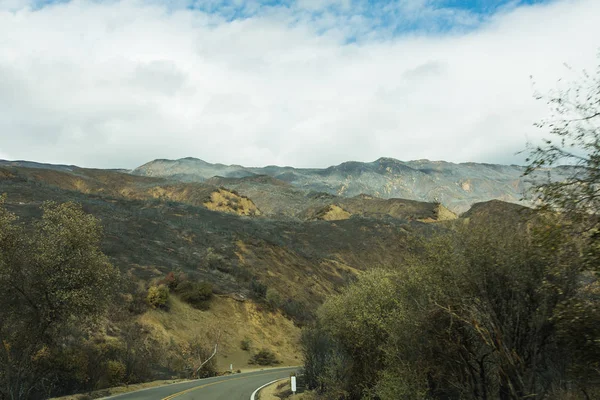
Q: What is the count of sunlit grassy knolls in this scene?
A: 3